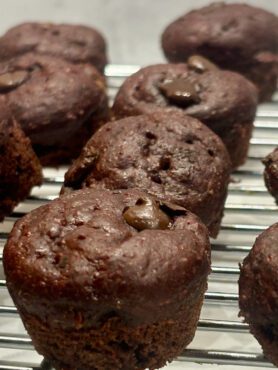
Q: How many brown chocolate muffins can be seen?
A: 9